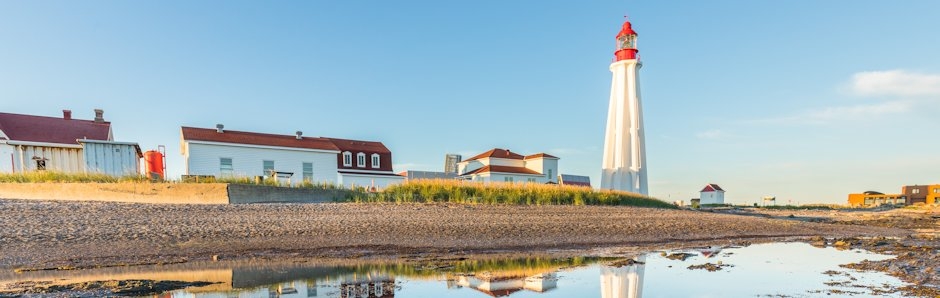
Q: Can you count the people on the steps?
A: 0